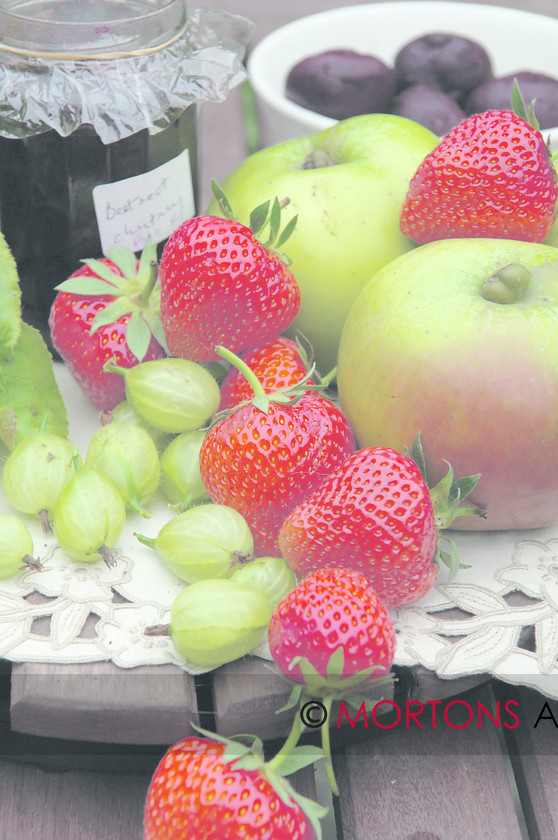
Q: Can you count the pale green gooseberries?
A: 10